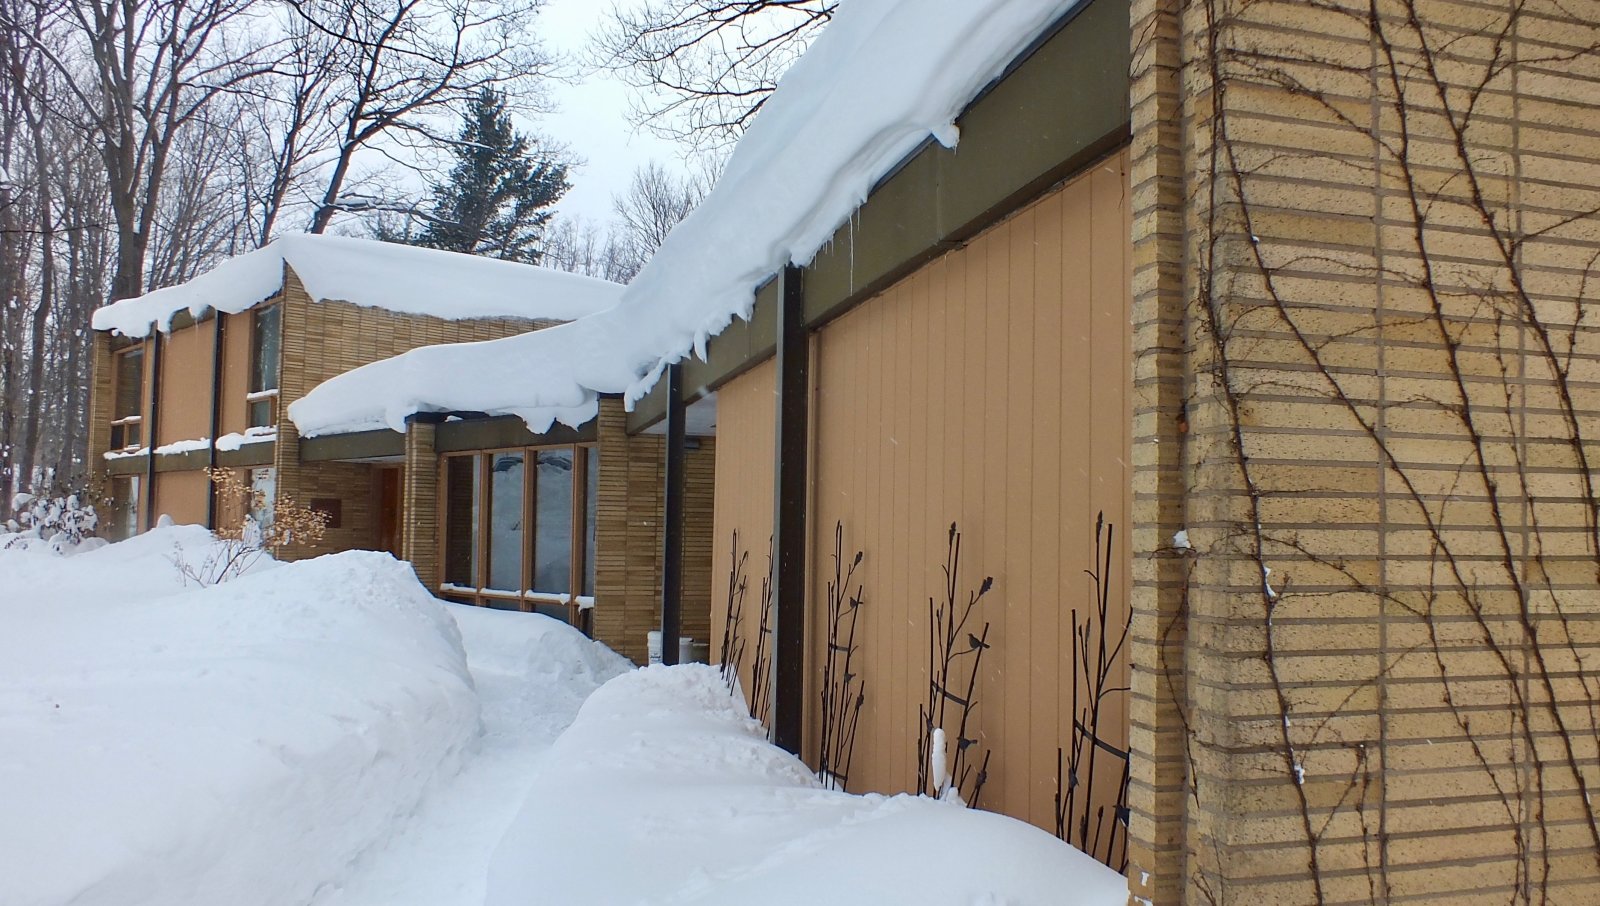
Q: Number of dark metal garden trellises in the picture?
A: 5